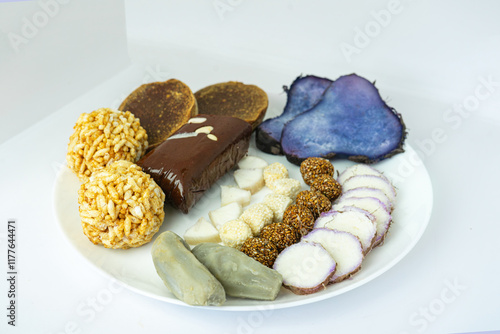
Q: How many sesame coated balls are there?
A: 11